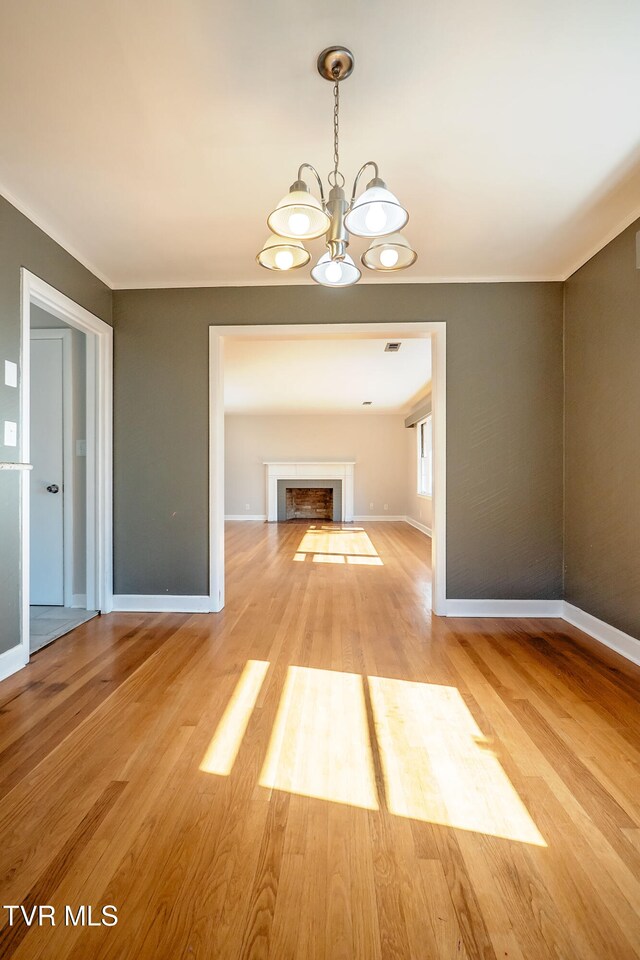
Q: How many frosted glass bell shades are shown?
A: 5